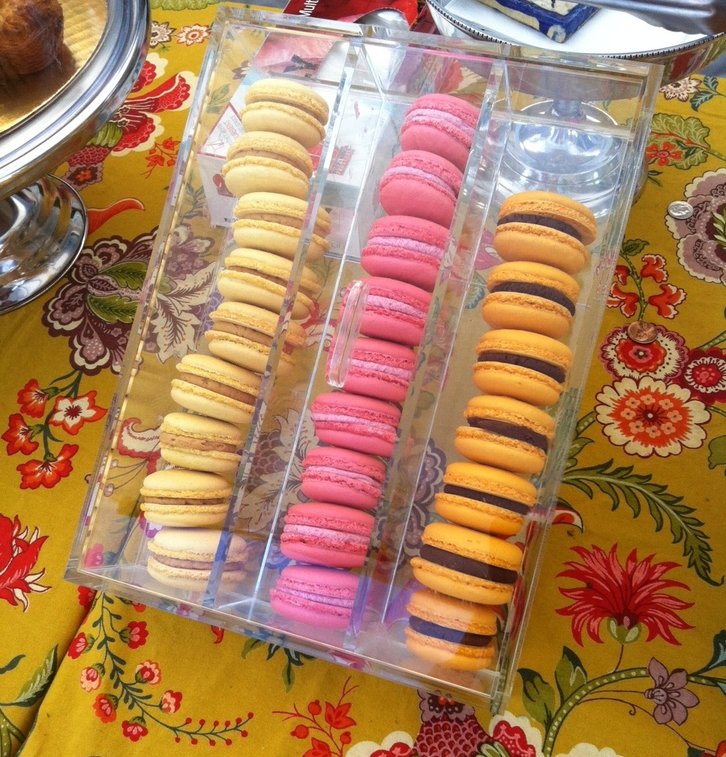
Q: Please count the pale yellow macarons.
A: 9